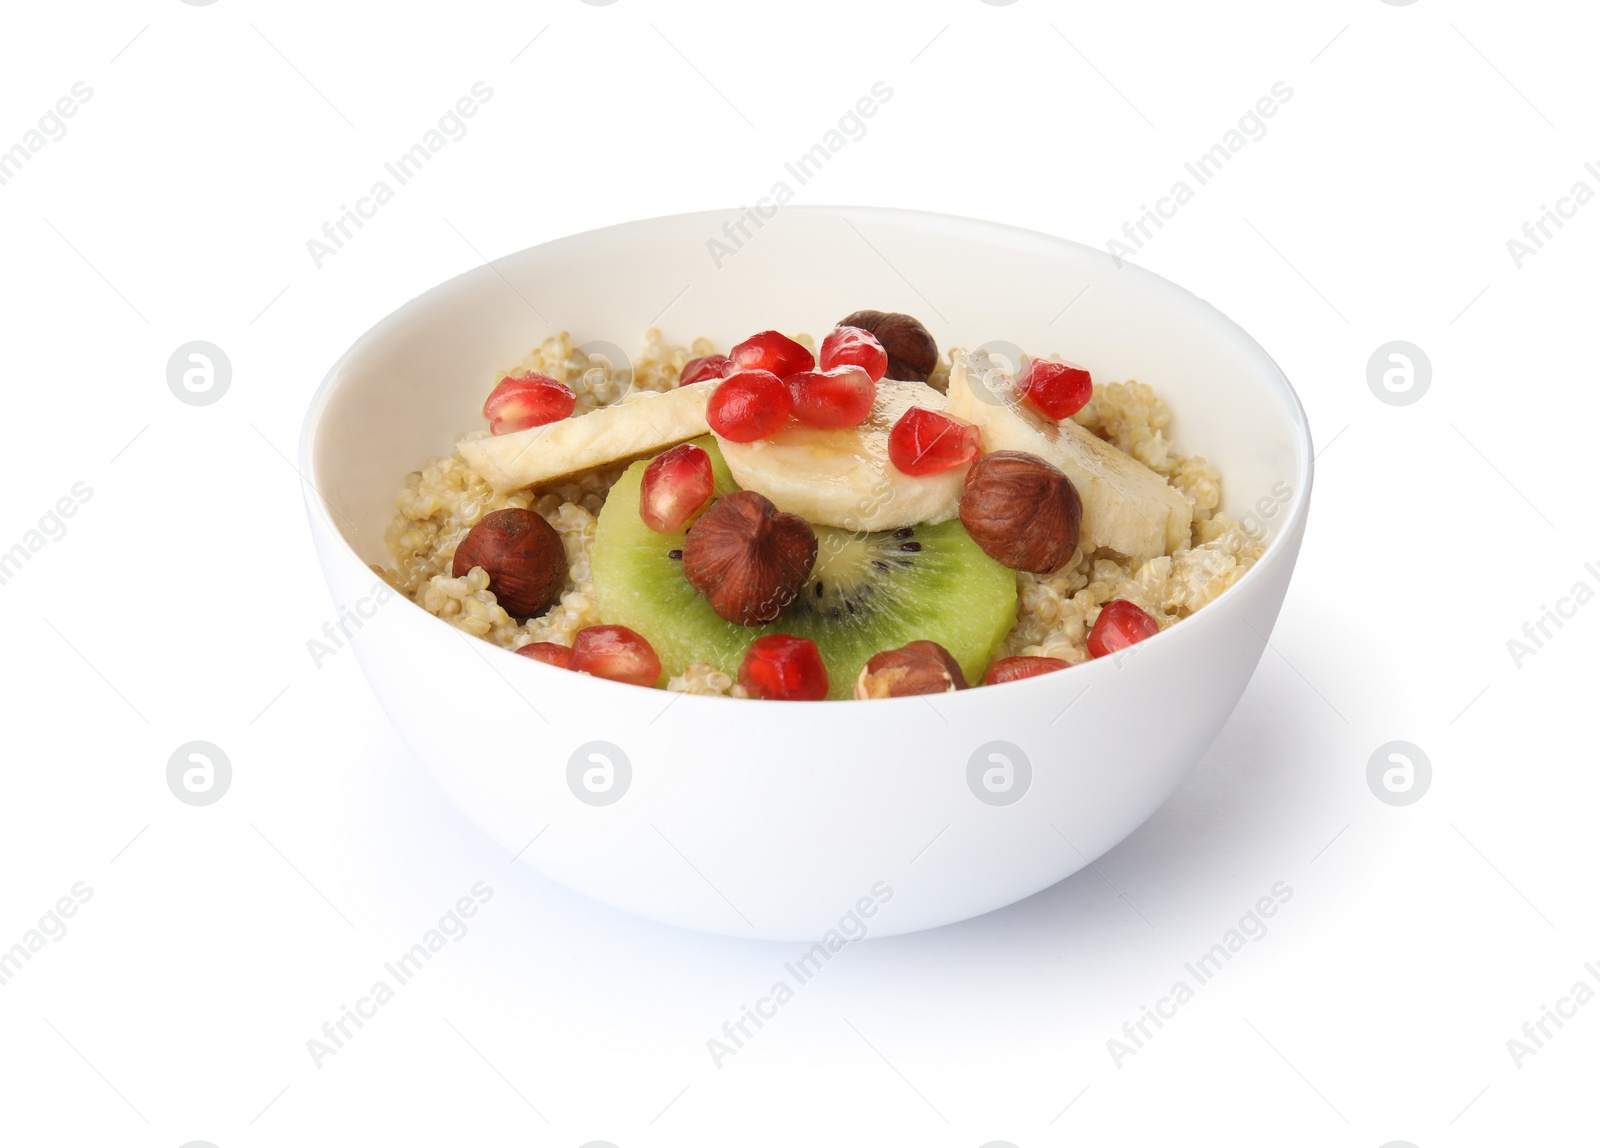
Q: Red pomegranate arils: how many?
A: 14